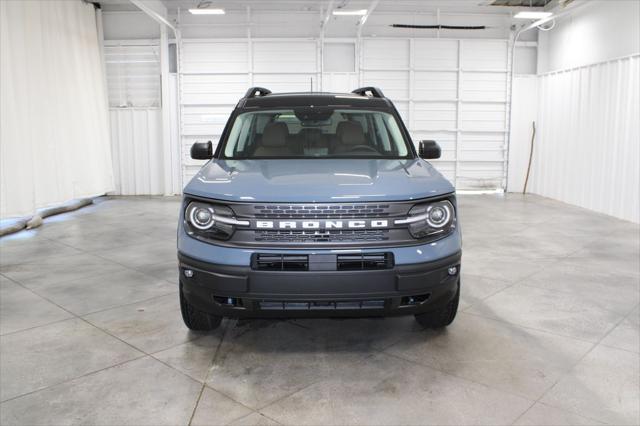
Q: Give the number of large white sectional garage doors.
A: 2